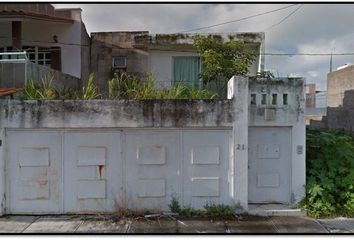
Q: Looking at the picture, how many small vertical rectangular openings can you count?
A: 4